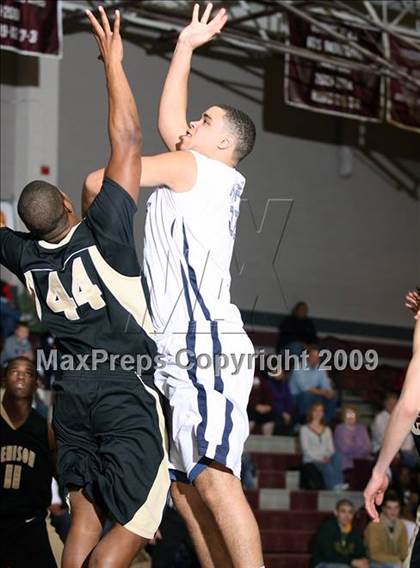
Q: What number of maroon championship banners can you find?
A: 3